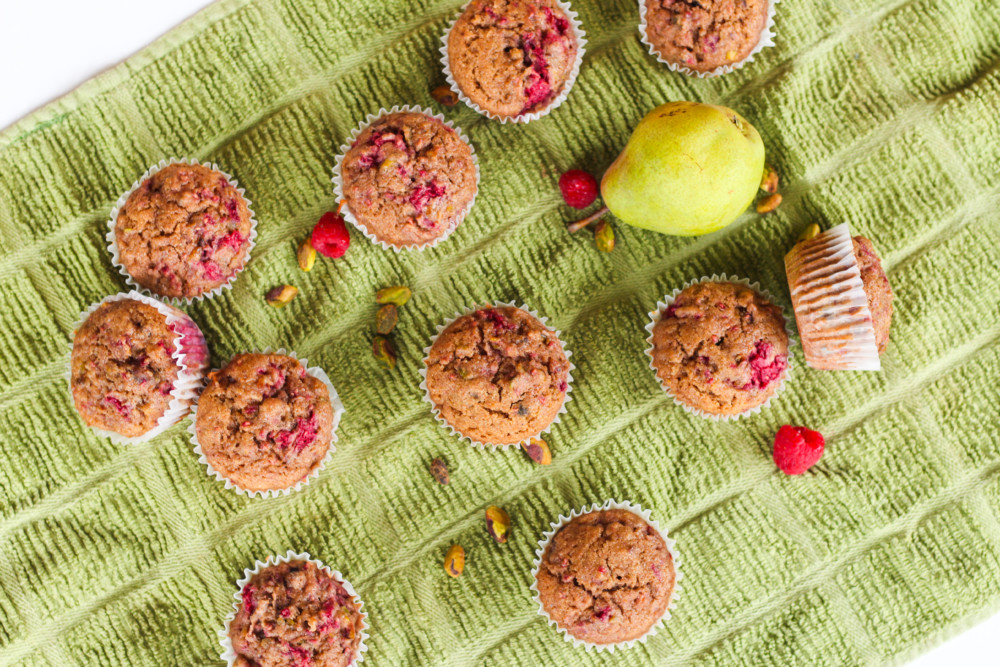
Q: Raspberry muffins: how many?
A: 11